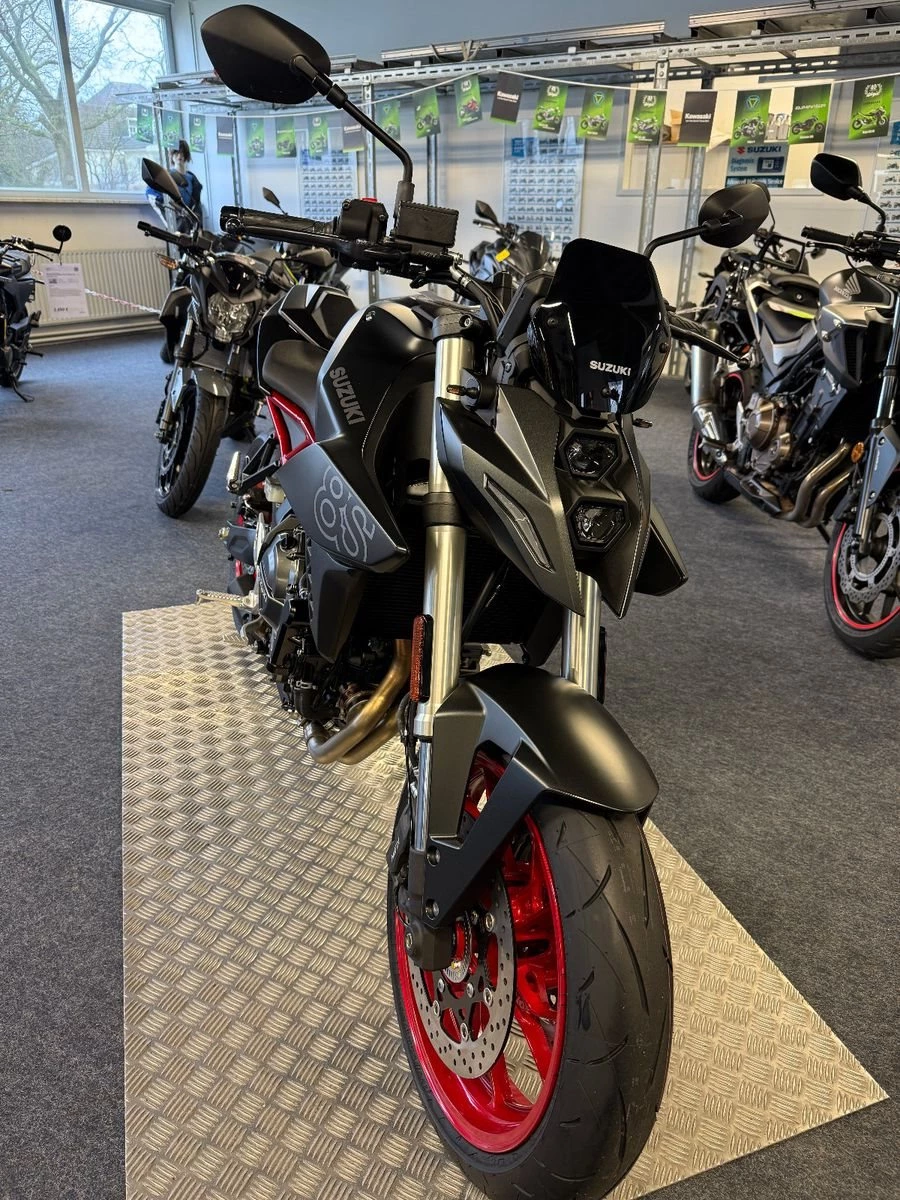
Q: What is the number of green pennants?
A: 15